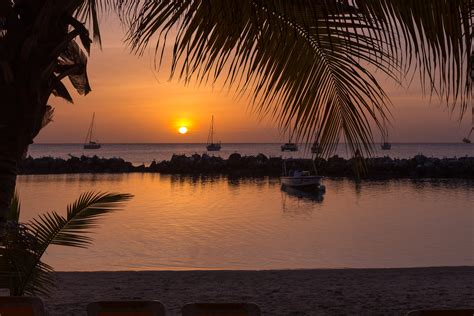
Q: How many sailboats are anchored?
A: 5